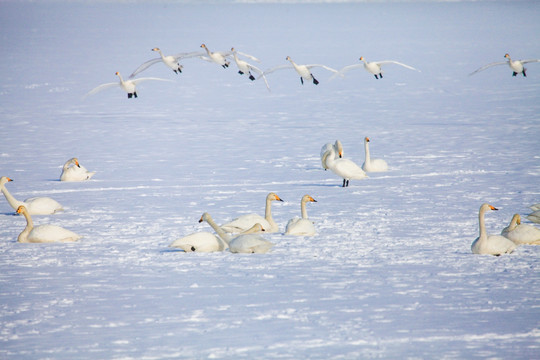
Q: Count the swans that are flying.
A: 7